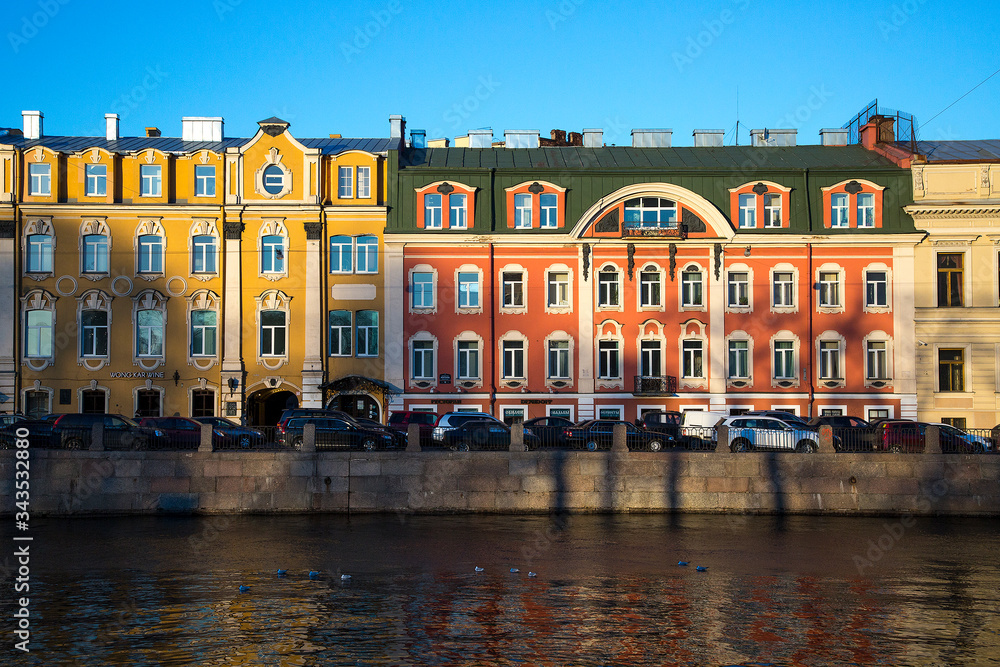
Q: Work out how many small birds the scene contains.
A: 9